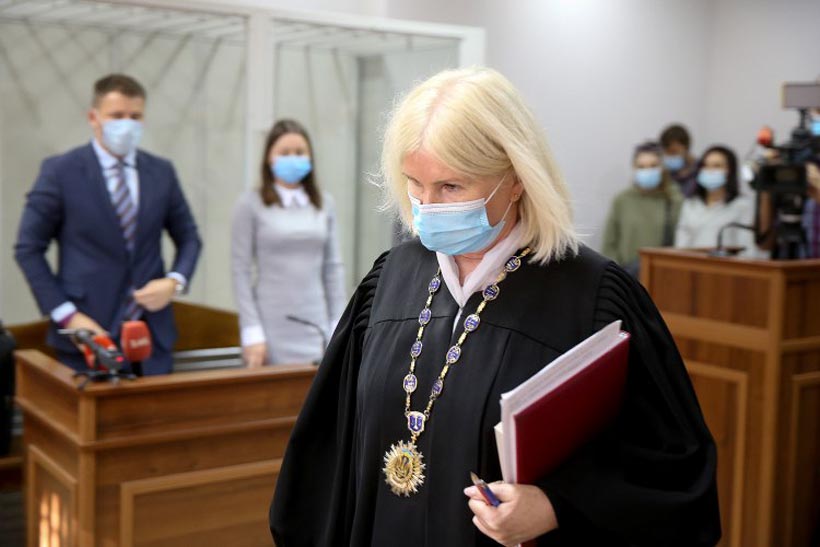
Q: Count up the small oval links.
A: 9